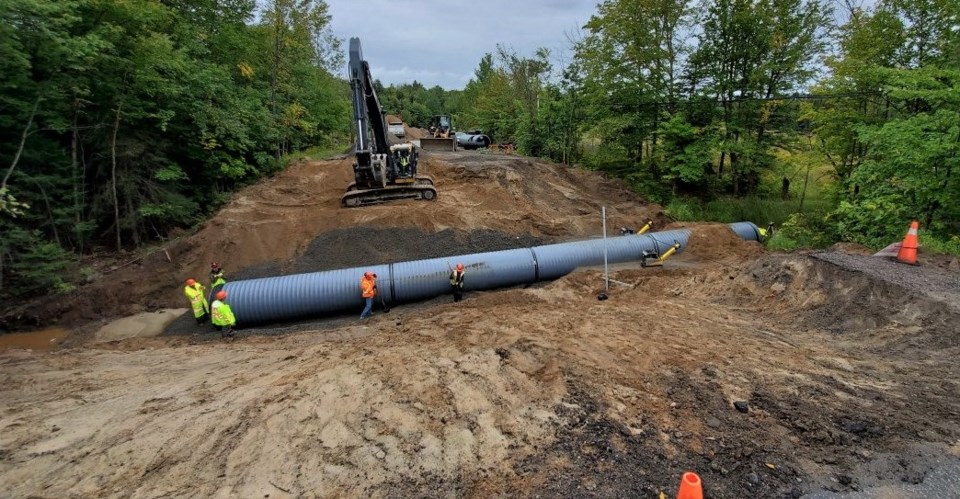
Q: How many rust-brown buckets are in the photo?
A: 1